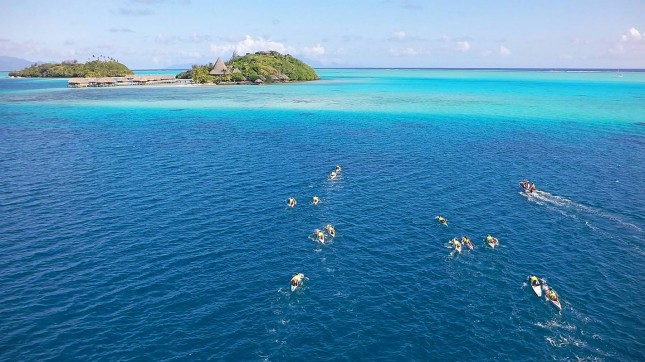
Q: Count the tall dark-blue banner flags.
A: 0